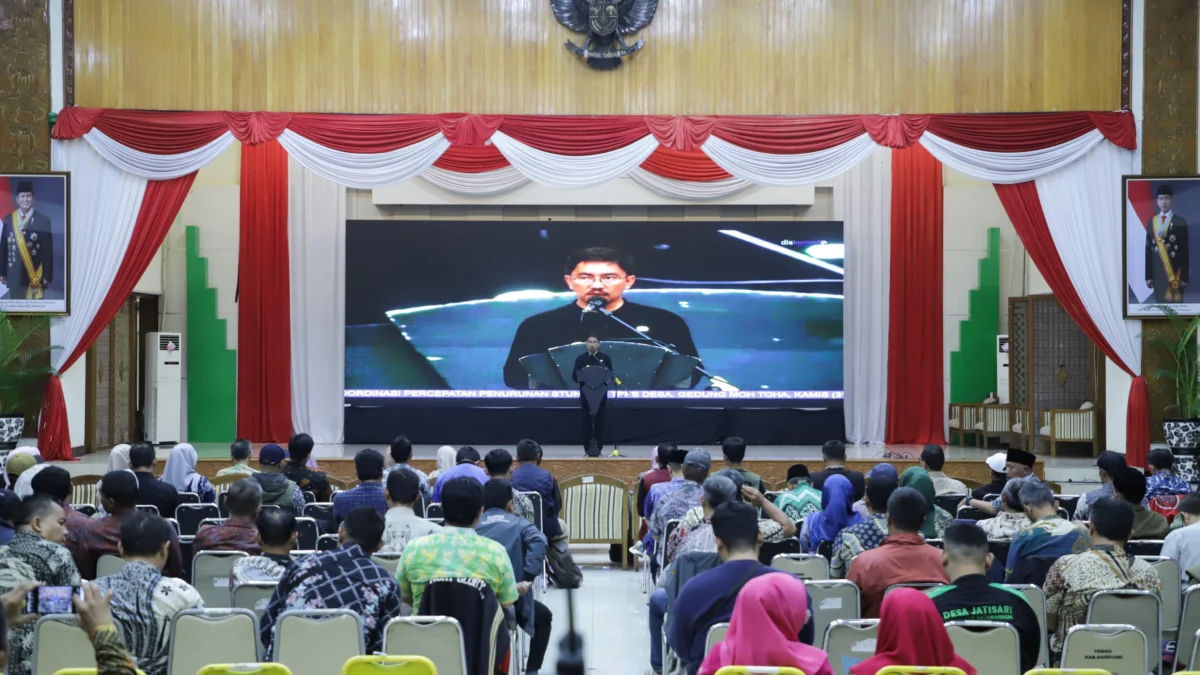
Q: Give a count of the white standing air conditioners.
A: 2